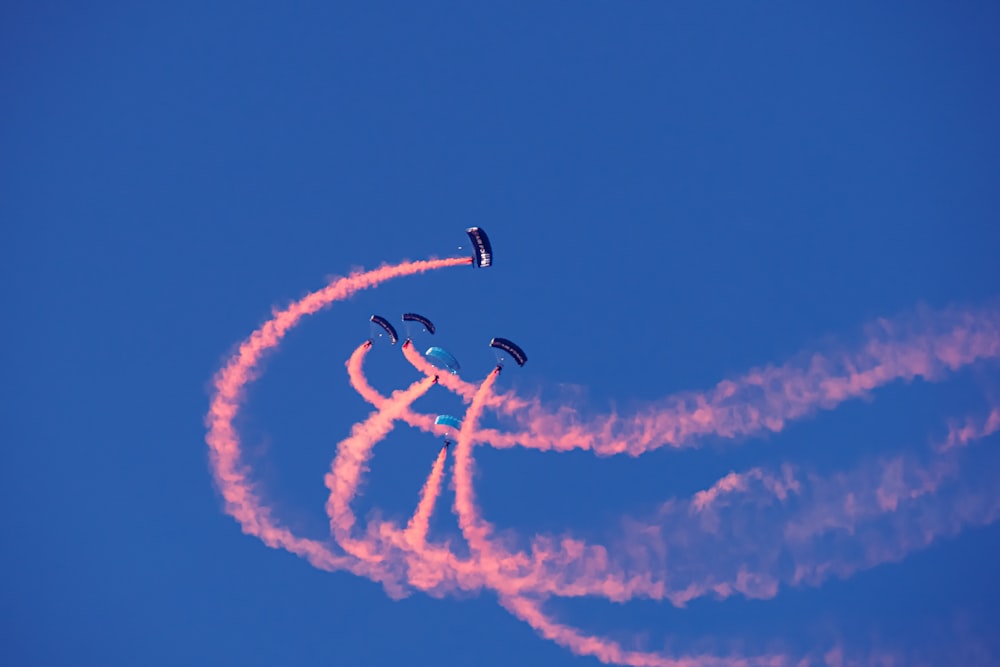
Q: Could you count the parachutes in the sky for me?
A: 6